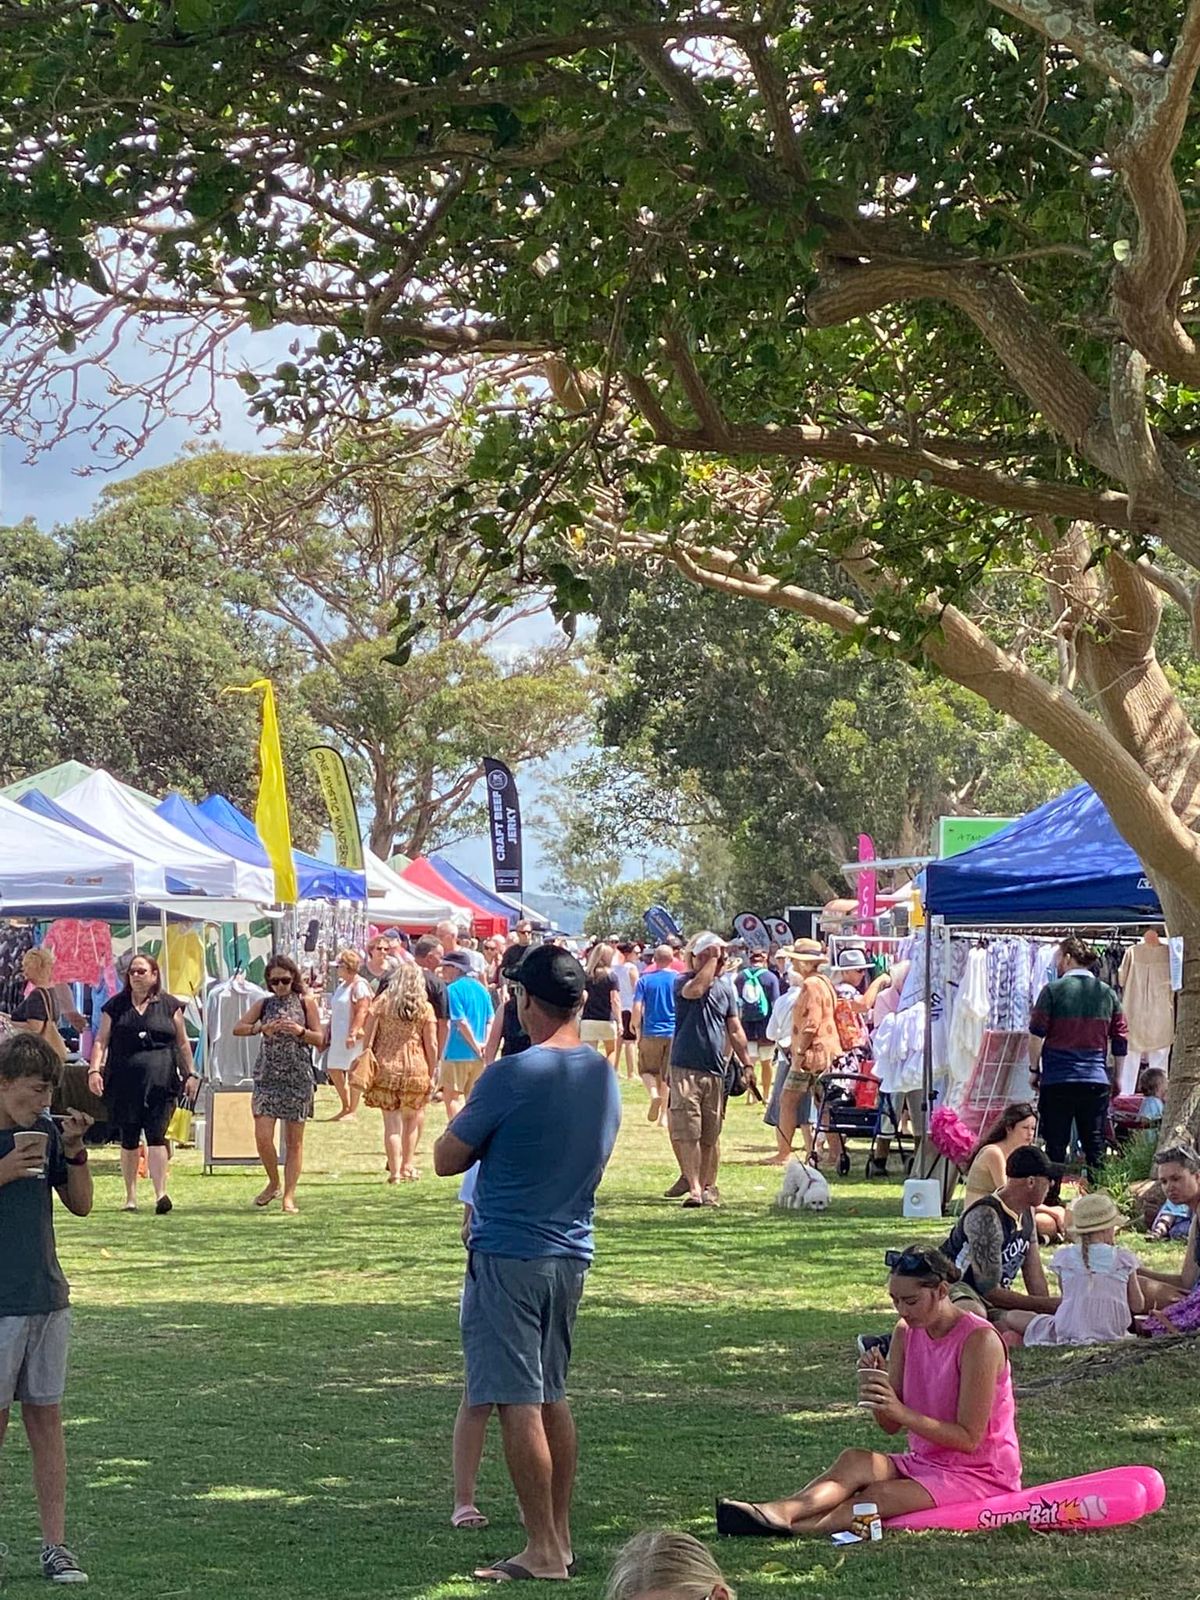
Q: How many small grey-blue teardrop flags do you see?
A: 2